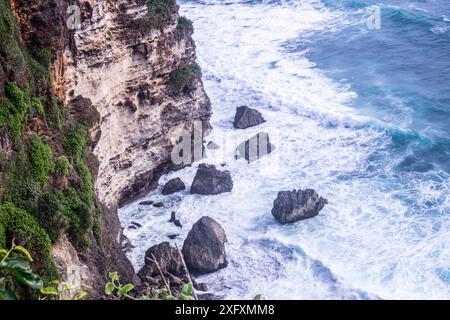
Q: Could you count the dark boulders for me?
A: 7